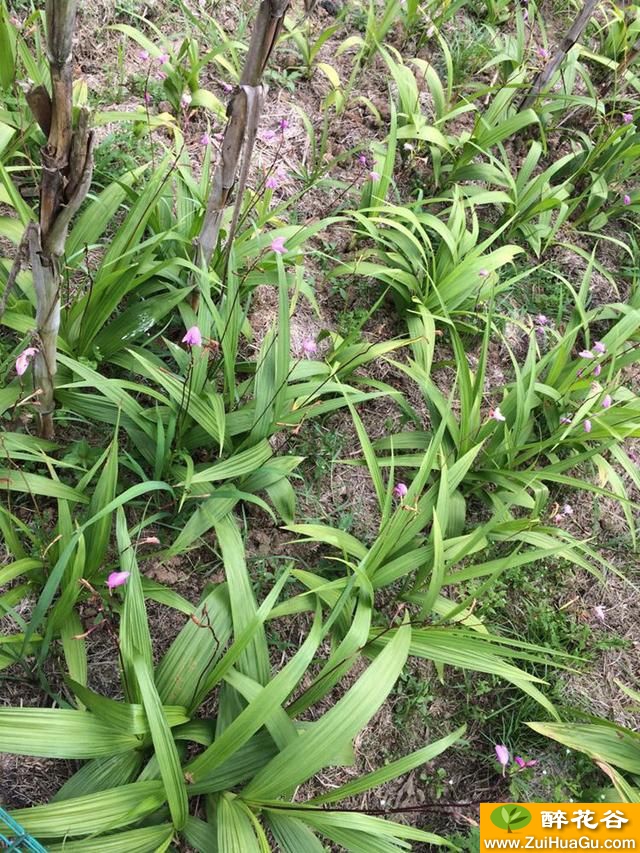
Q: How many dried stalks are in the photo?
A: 3